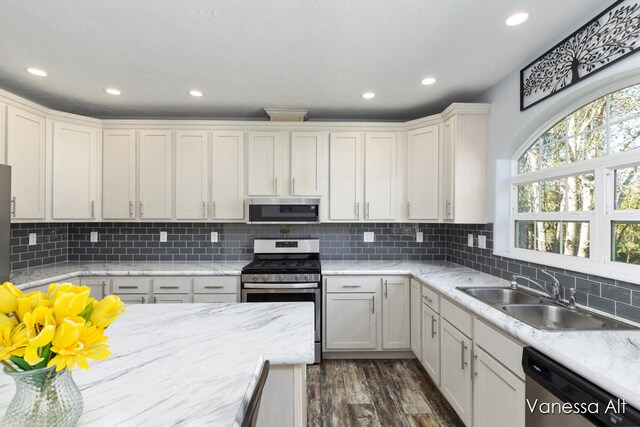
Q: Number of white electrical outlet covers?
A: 8